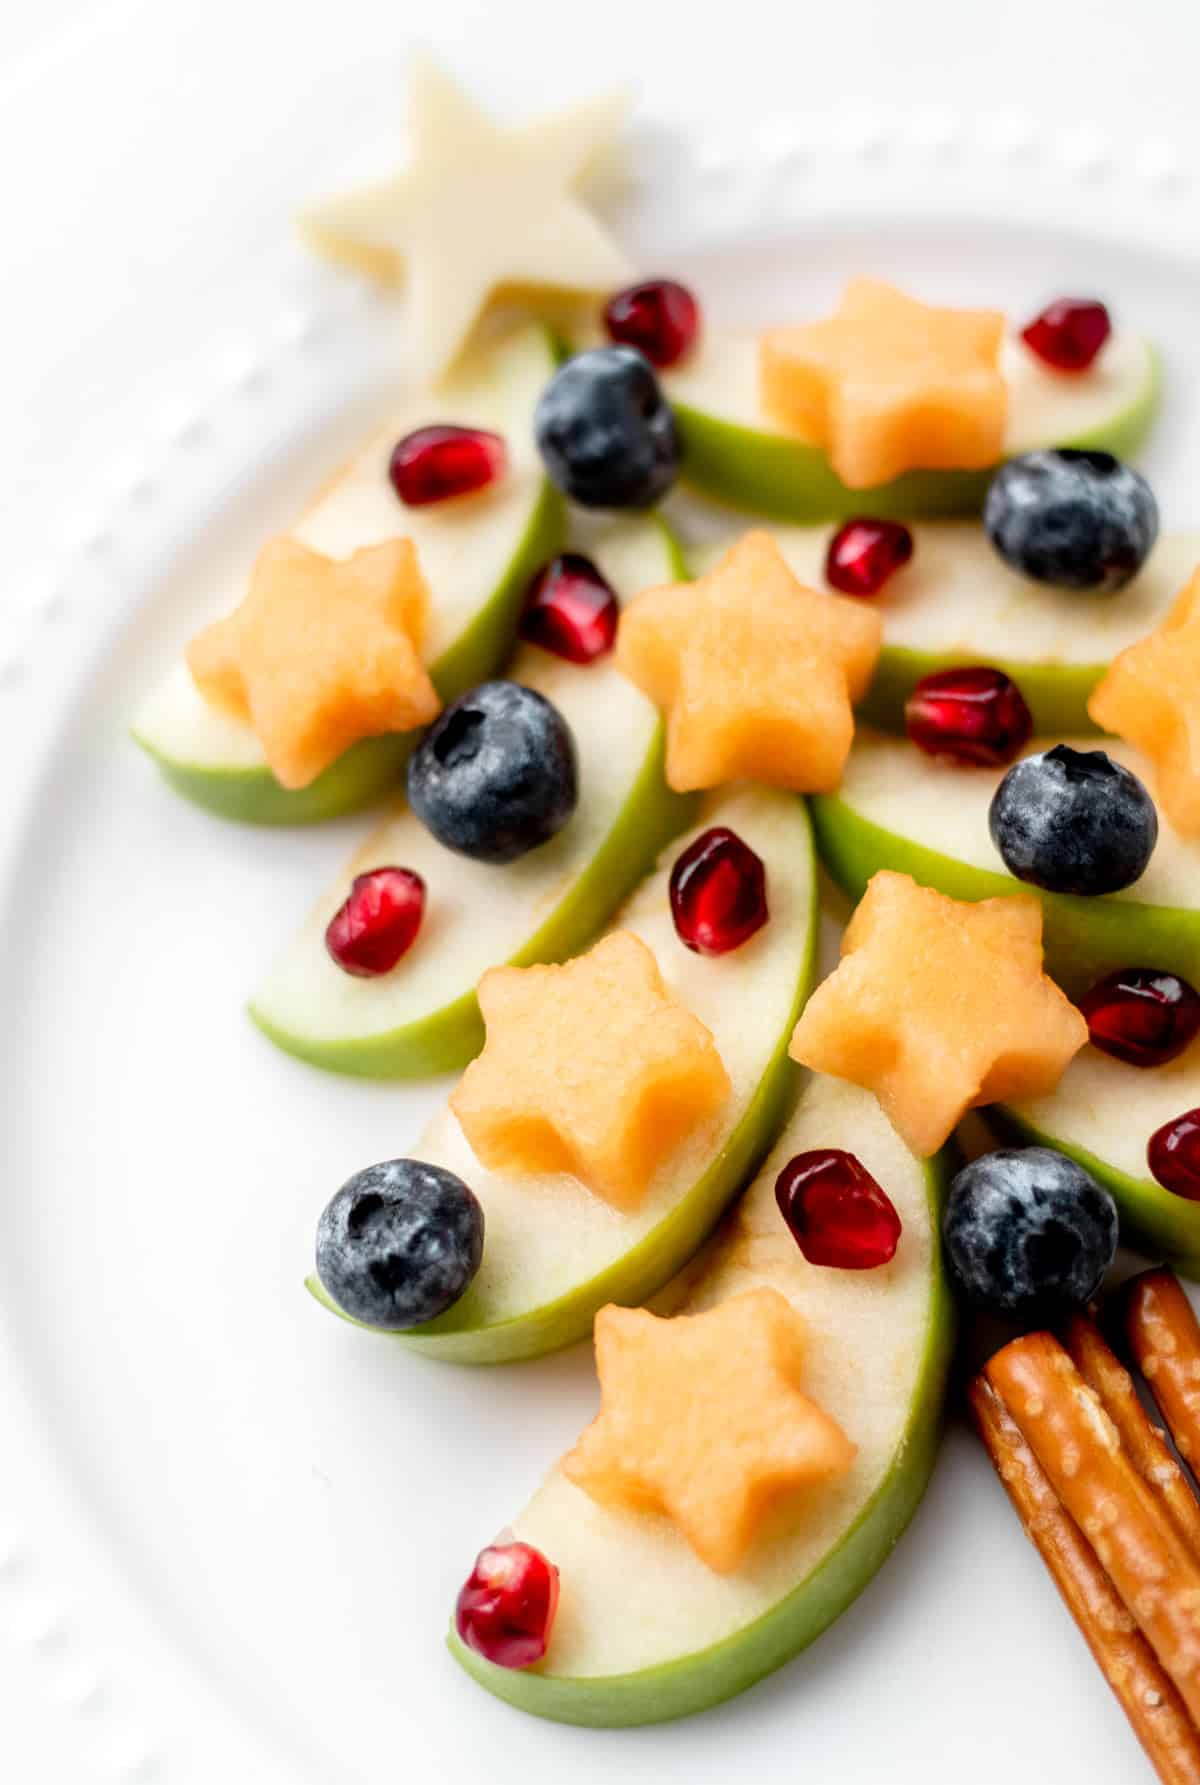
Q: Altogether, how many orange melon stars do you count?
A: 7